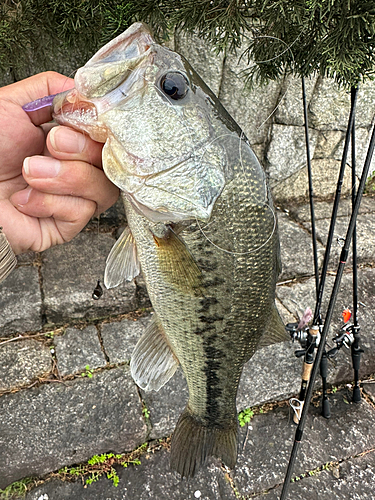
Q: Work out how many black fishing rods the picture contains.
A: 4